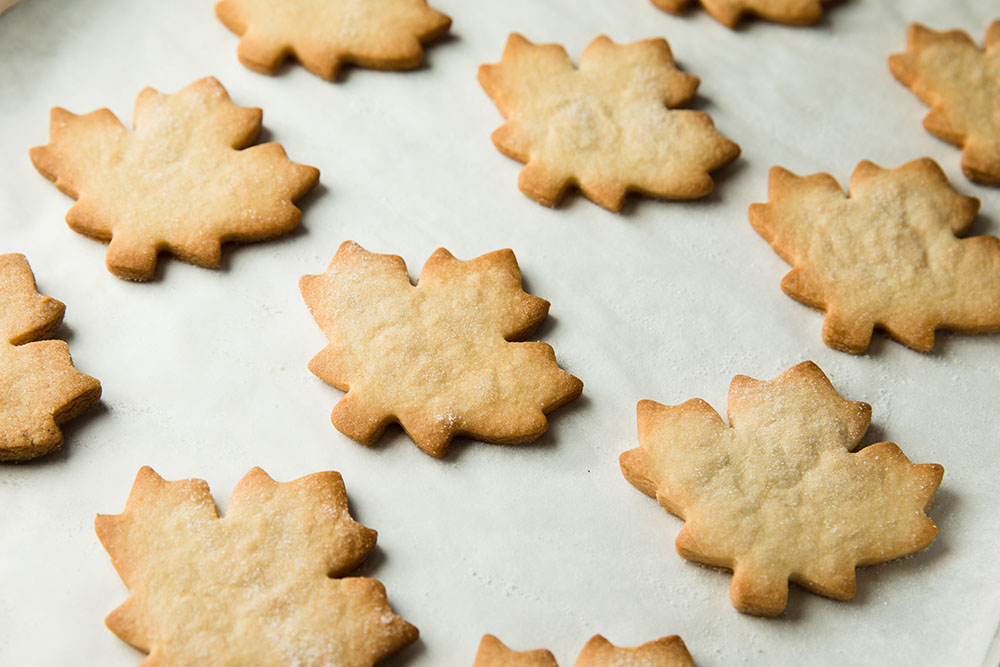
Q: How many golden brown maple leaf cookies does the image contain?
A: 11